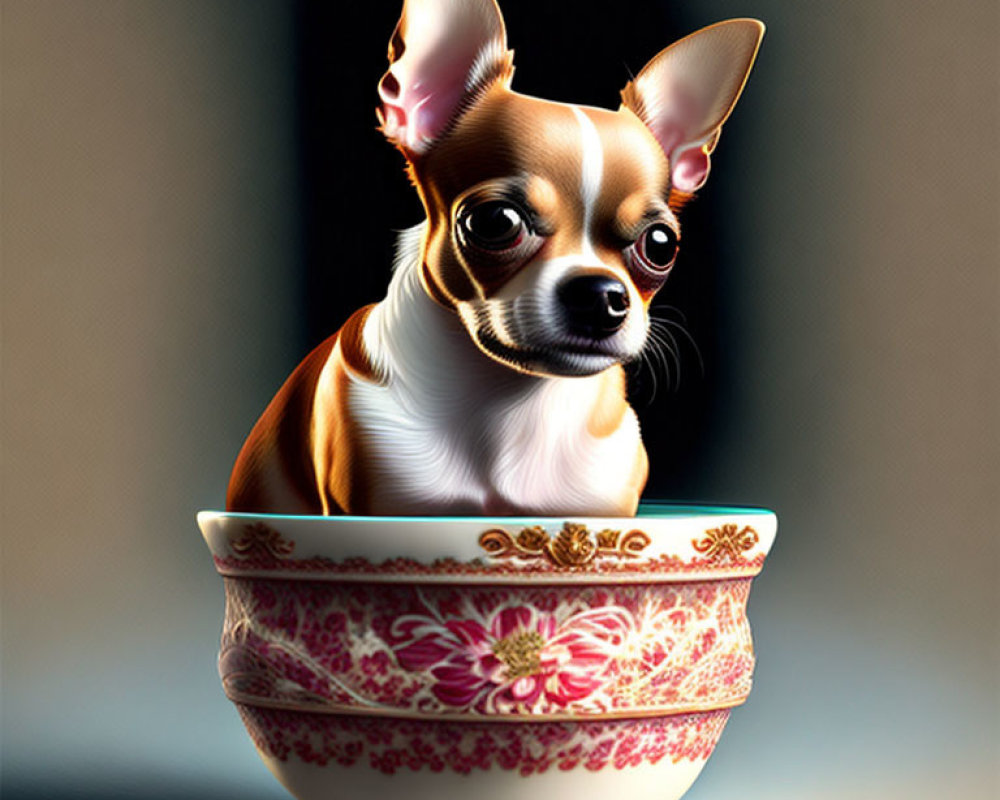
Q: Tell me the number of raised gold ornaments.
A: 3